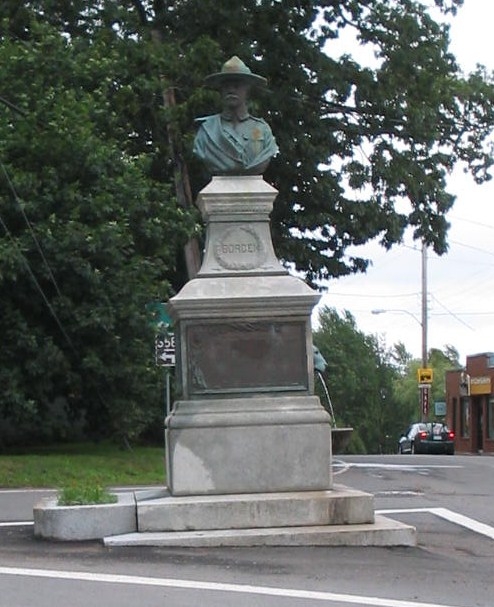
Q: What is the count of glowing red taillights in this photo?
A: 2